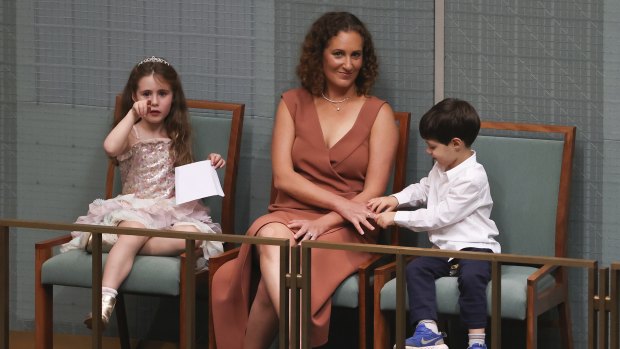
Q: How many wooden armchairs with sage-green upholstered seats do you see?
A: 3